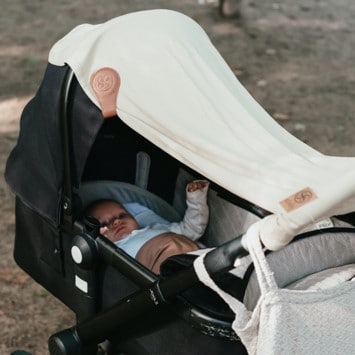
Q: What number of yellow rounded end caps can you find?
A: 0